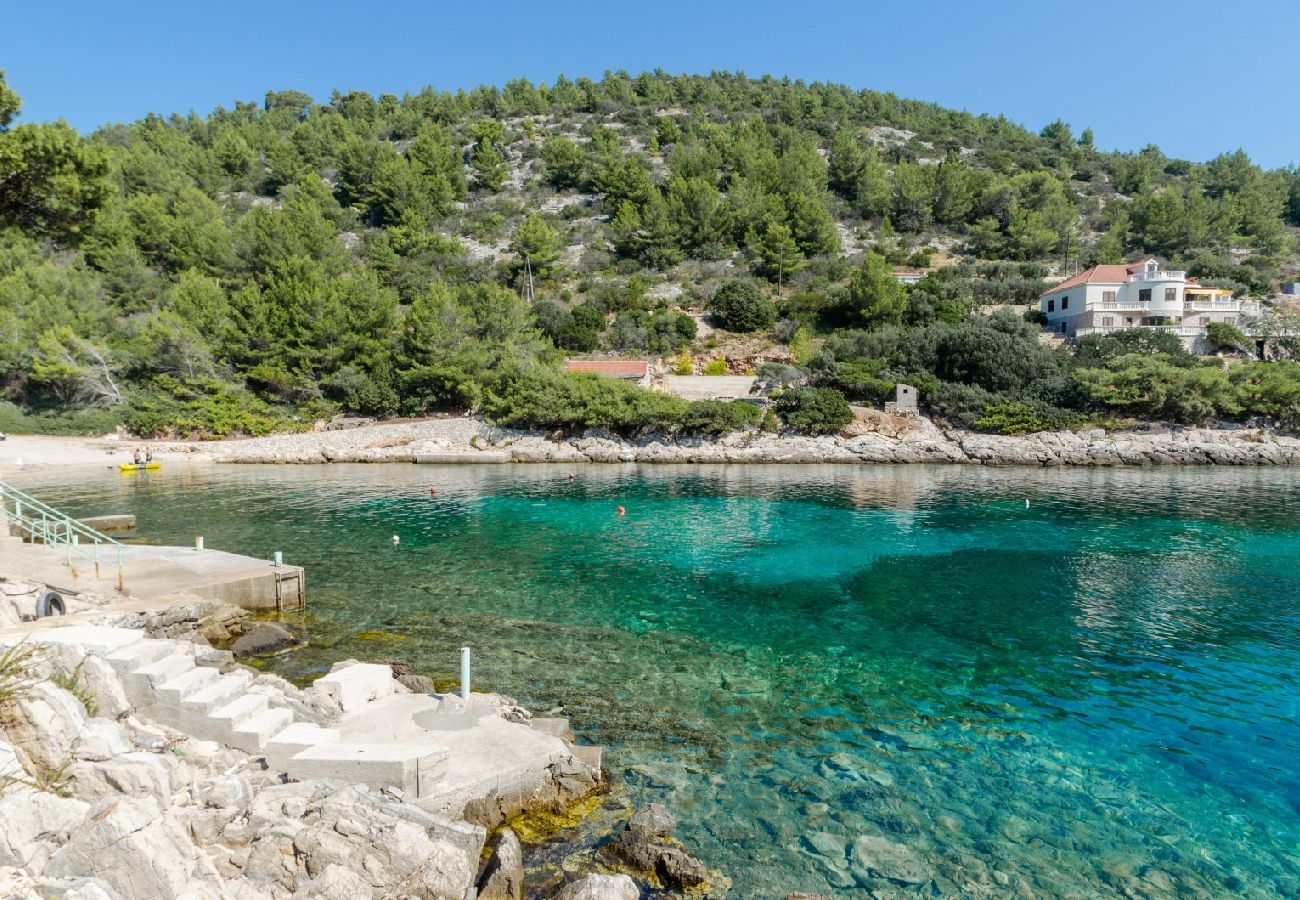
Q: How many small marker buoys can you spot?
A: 5